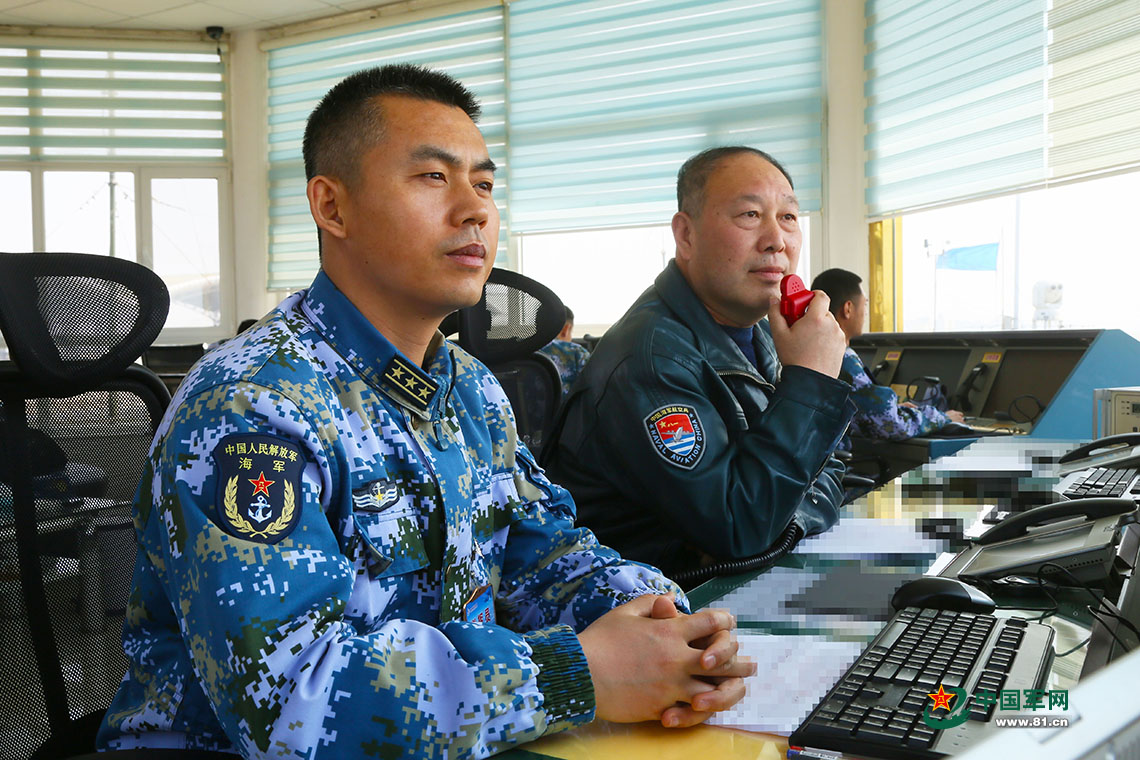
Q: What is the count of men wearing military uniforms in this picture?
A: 4